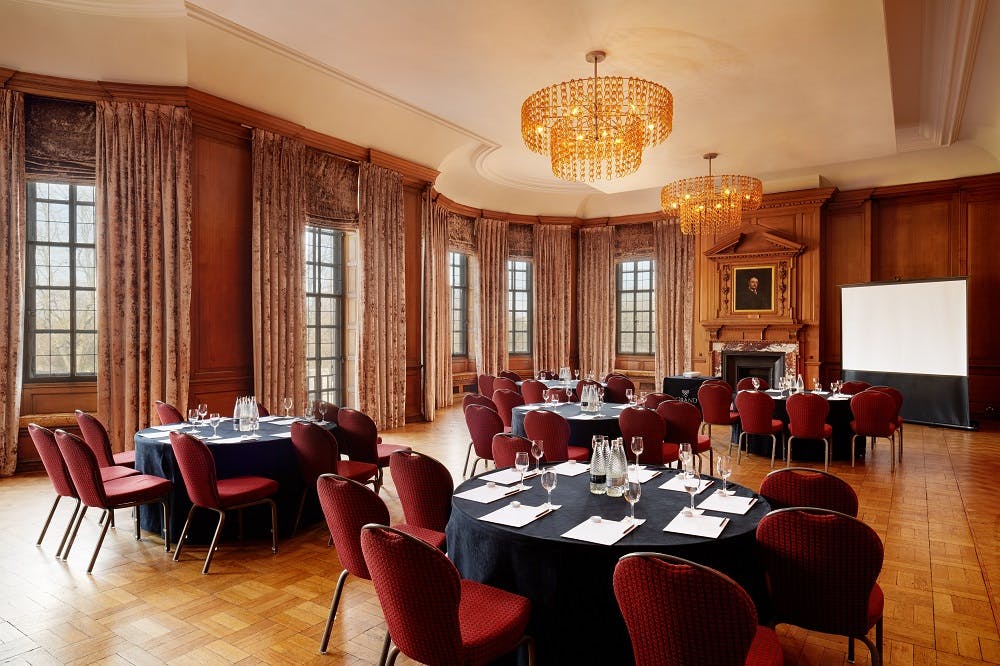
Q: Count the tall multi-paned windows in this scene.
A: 5